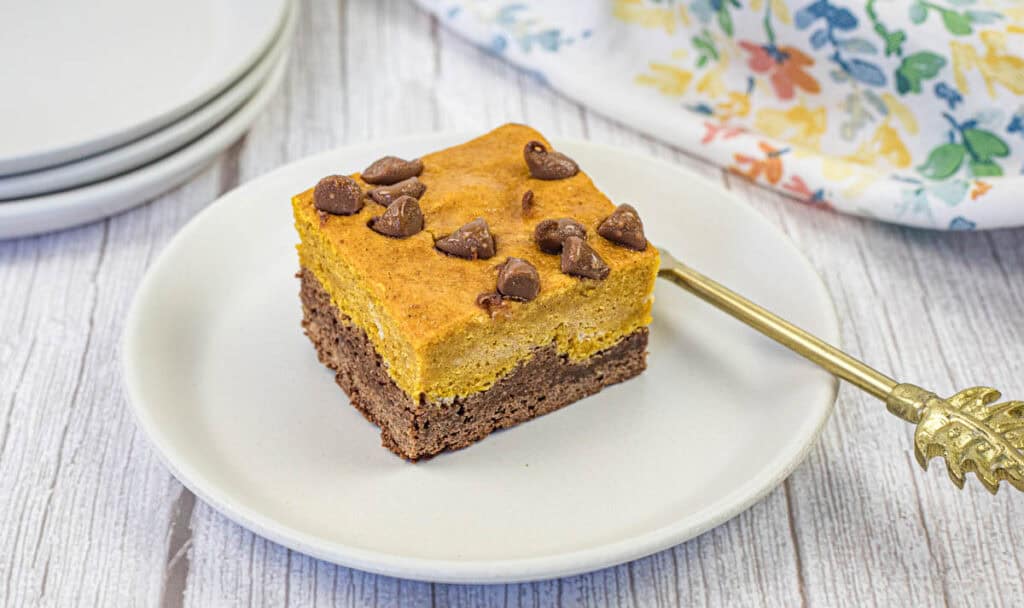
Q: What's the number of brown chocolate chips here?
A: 10